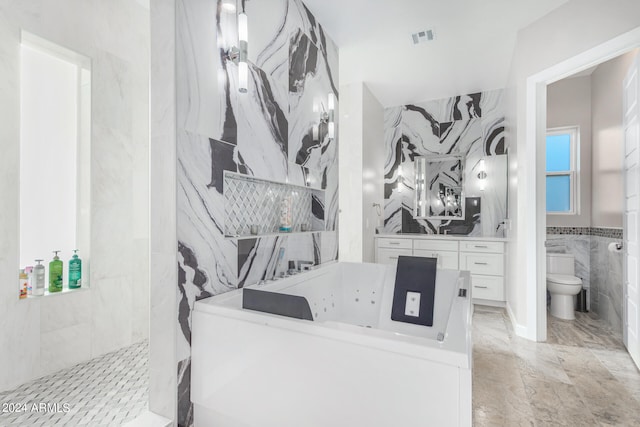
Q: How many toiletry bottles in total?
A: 5